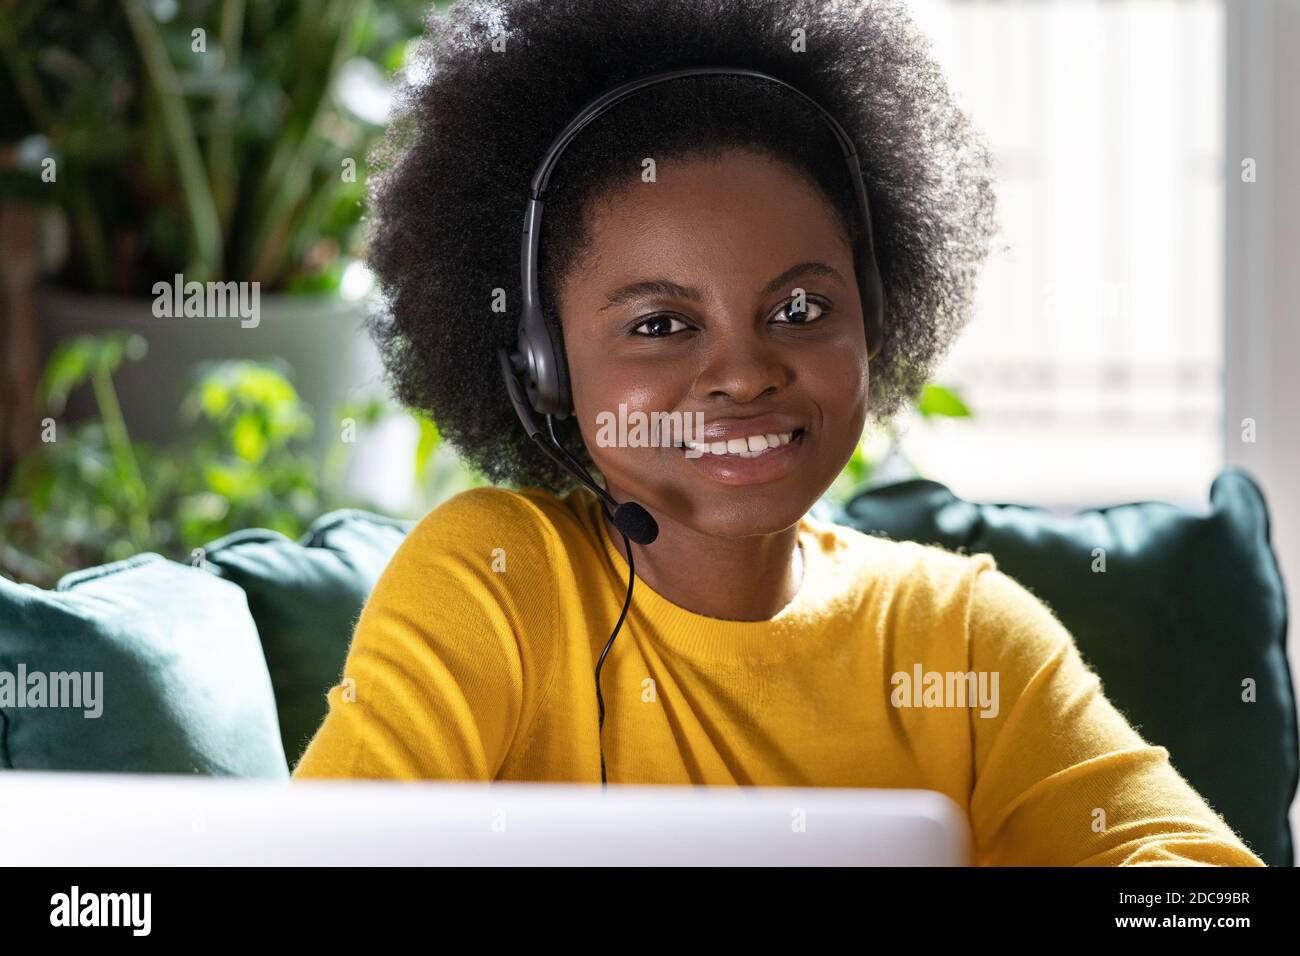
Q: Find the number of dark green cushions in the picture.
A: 3